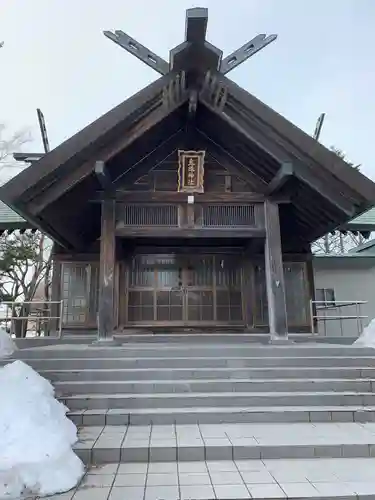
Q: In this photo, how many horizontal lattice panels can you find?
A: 2